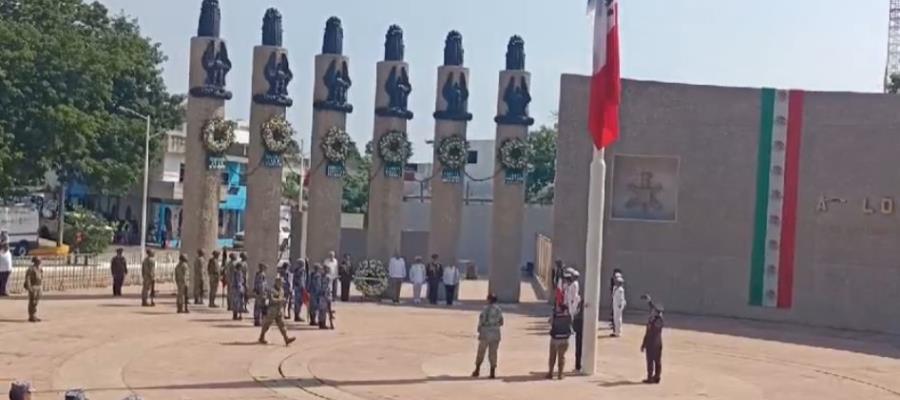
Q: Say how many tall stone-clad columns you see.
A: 6